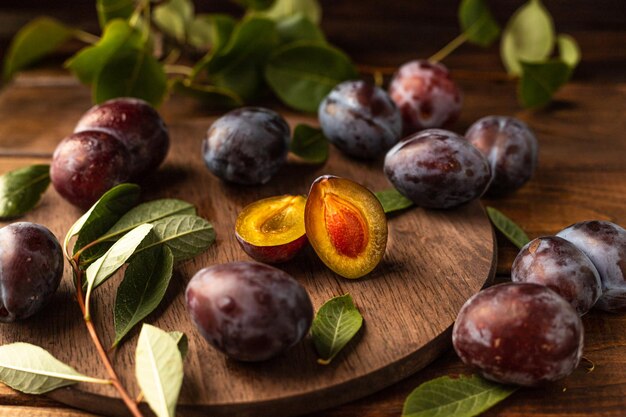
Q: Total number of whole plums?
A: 12